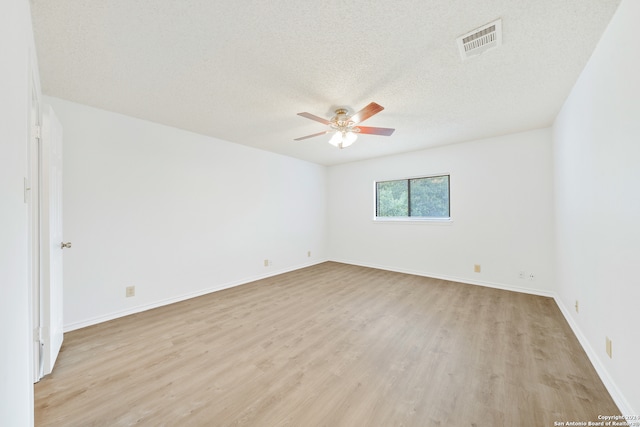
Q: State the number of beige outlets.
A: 6